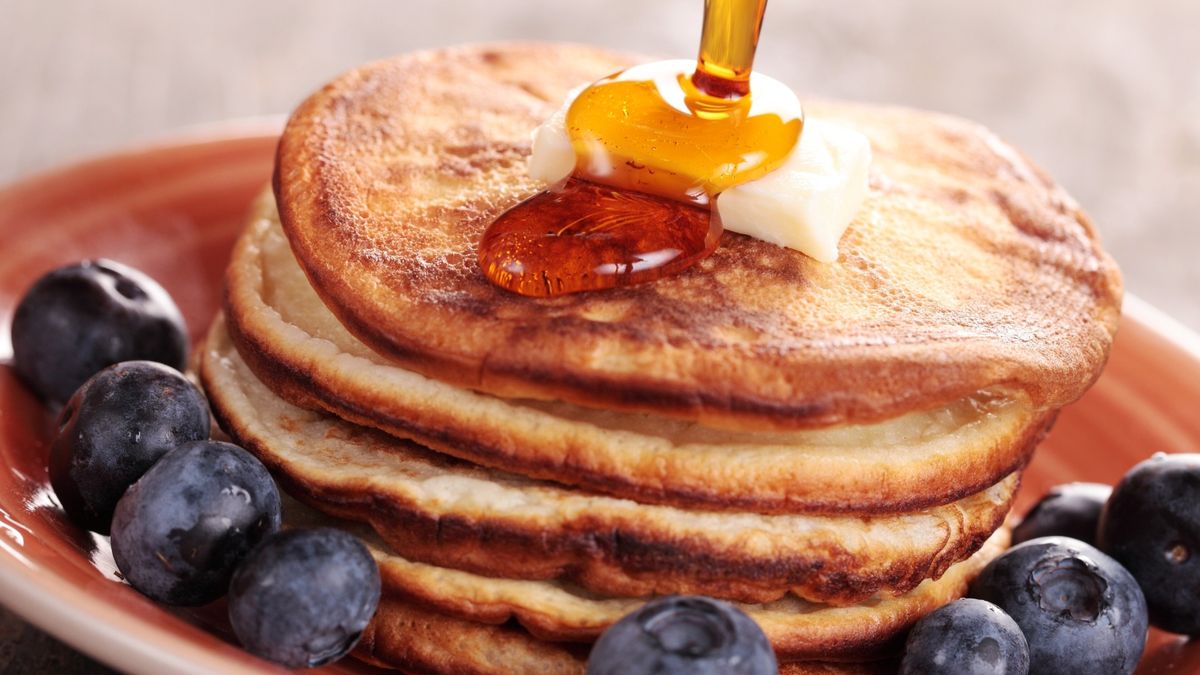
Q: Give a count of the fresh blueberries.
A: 9